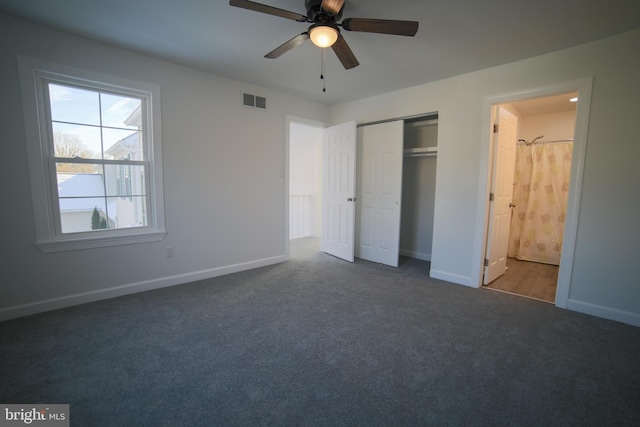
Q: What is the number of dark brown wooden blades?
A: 5